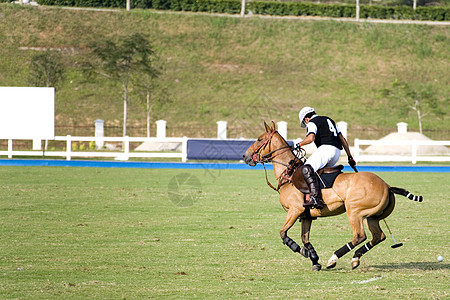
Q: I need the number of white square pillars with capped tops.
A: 6